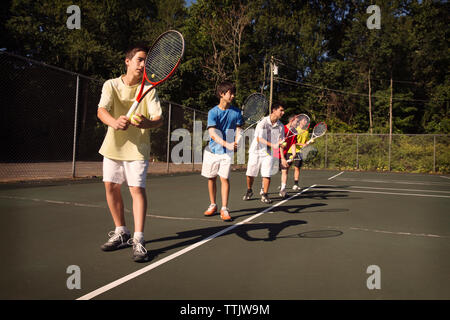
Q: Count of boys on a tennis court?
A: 5